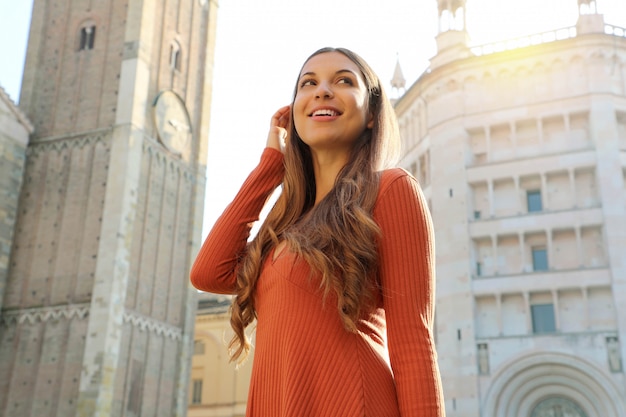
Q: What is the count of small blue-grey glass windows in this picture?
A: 3